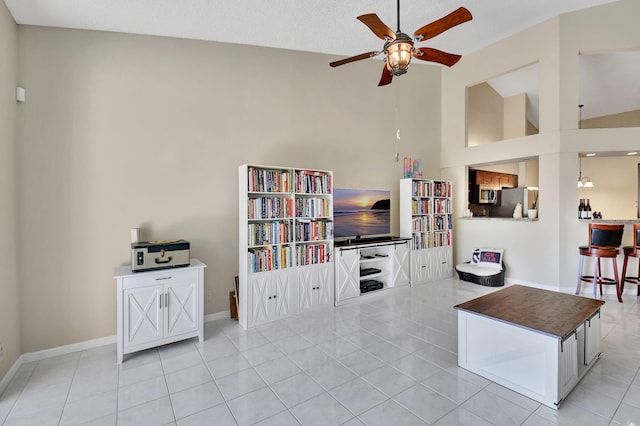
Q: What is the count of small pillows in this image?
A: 1